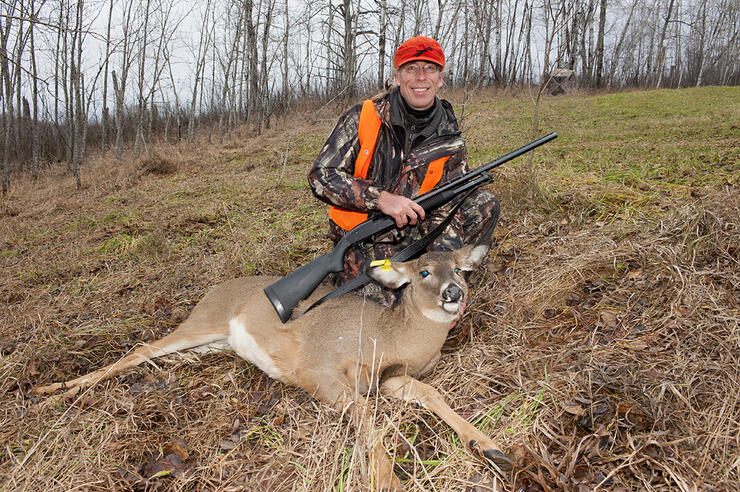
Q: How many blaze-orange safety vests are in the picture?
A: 1